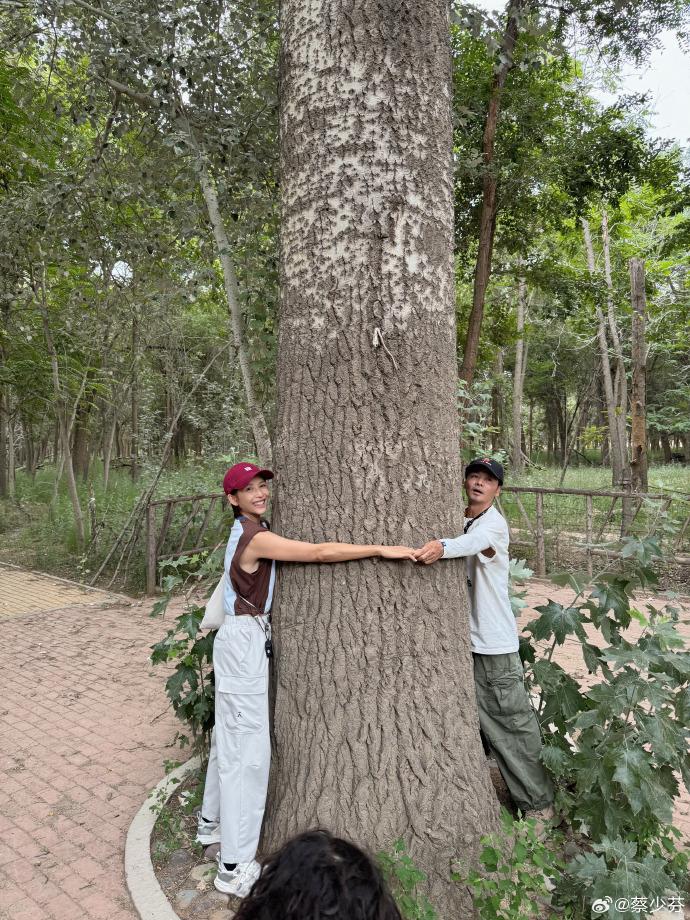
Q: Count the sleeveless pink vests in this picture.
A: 0